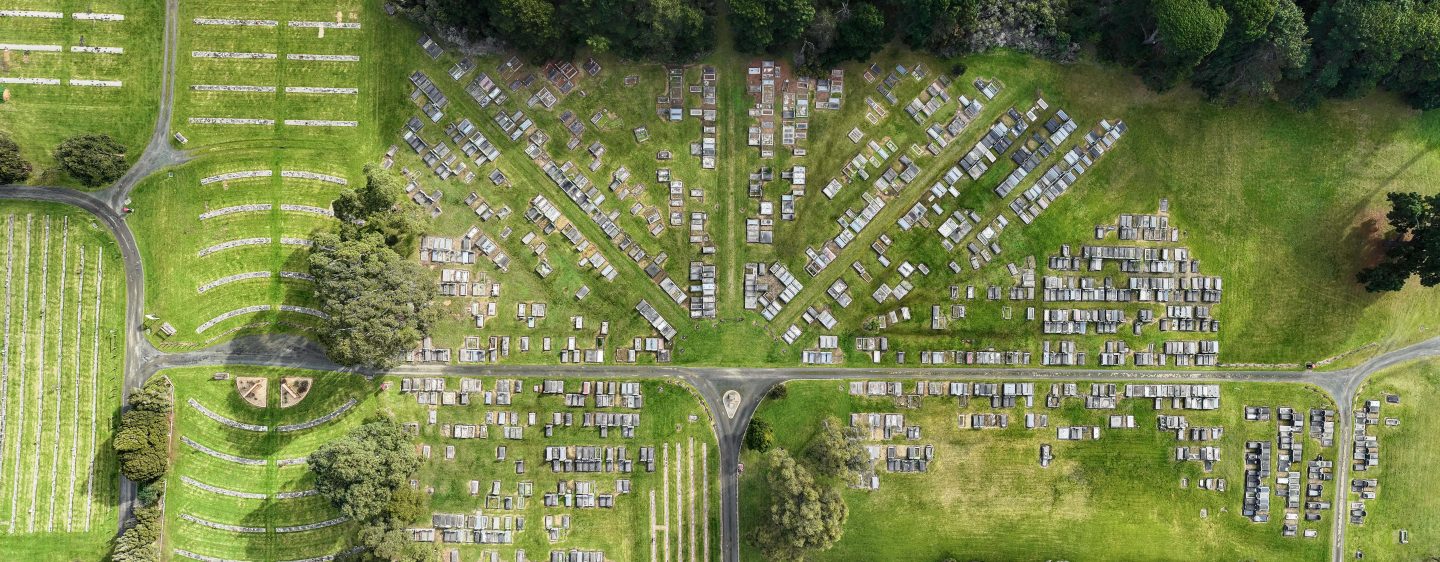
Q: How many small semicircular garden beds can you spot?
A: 2